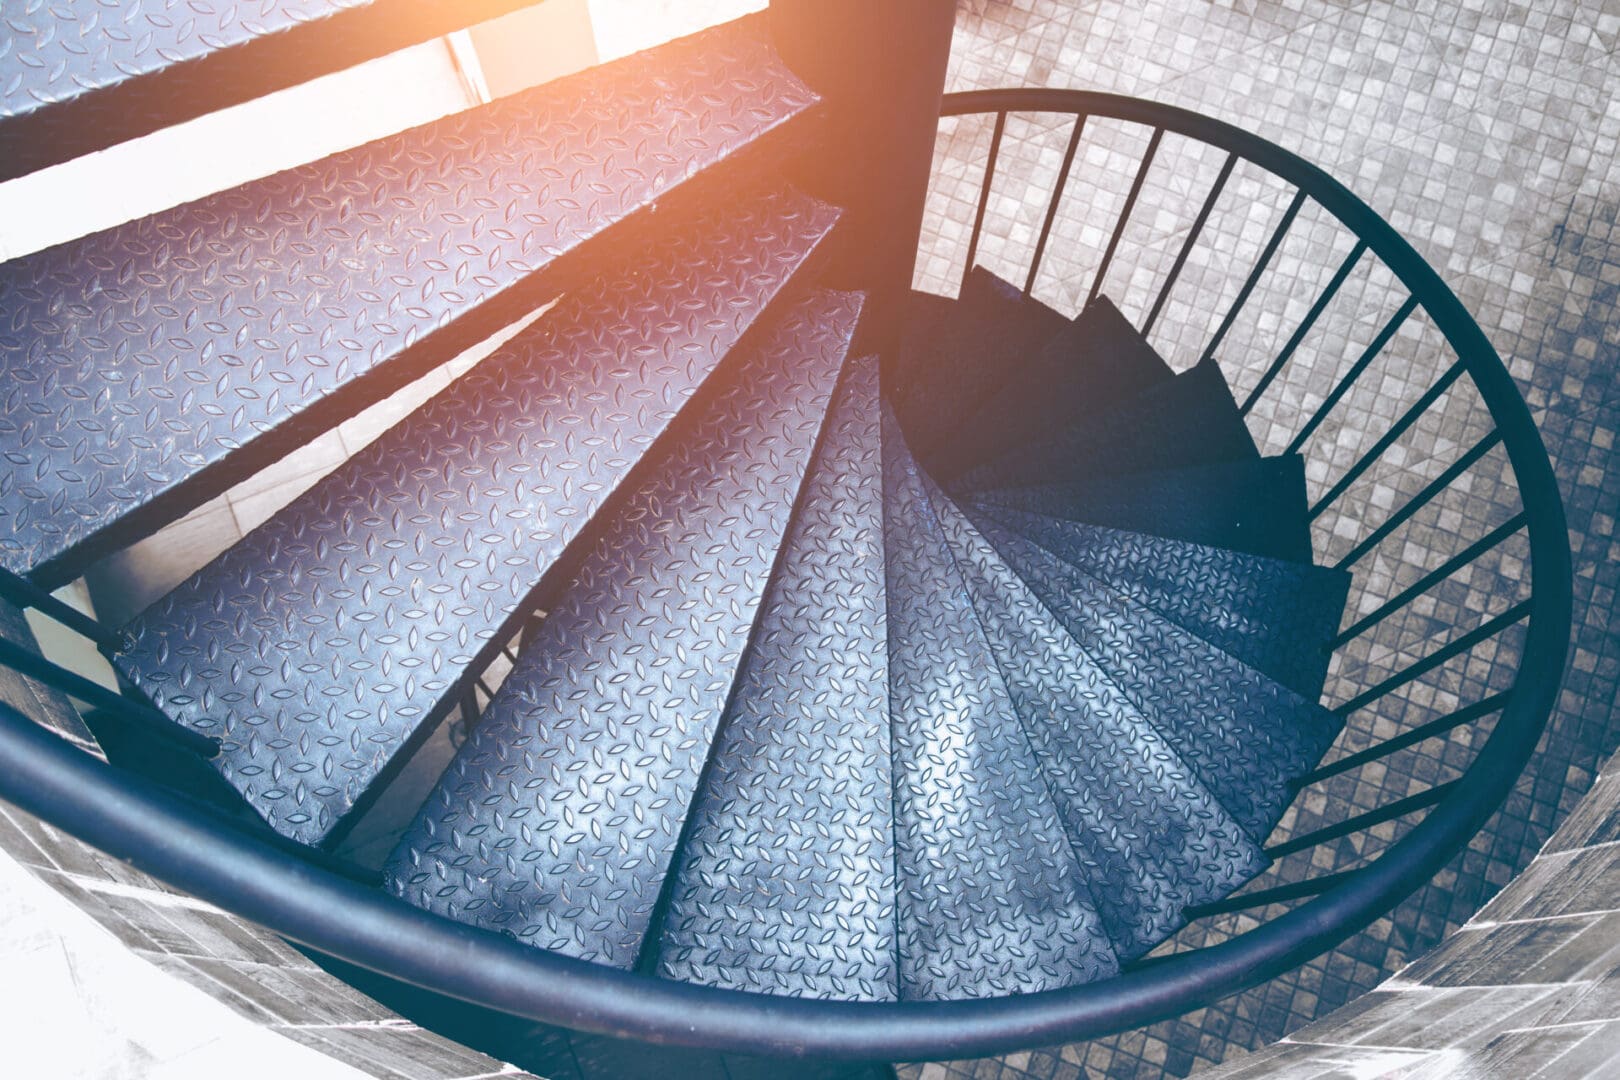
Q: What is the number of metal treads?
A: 14